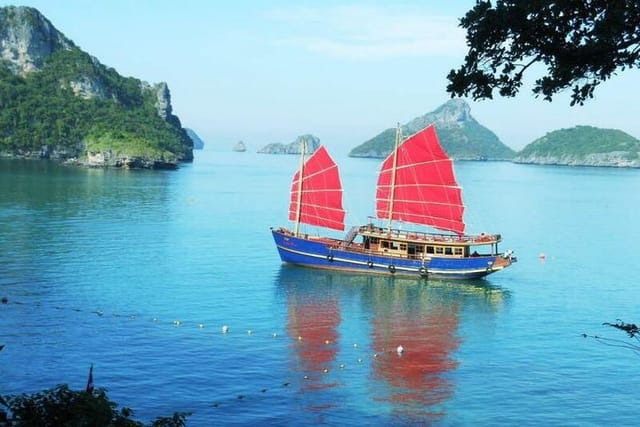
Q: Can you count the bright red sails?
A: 2